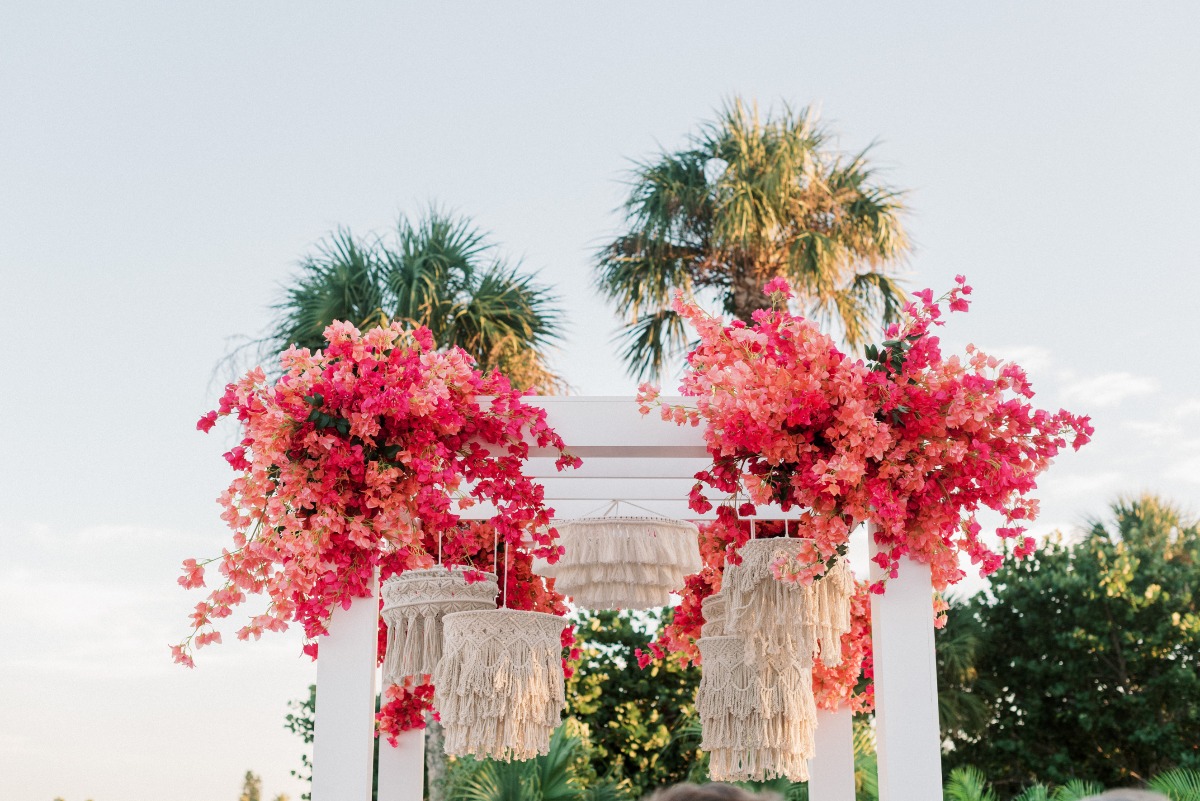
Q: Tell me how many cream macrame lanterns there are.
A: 6